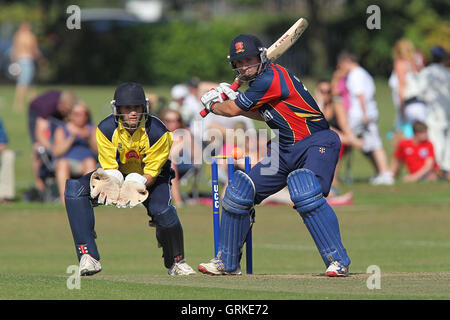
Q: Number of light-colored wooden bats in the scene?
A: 1